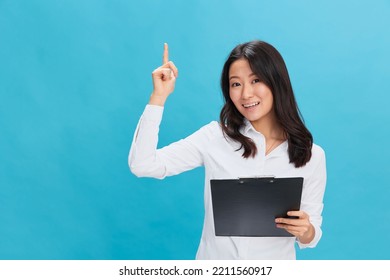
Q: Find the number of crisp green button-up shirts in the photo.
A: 0